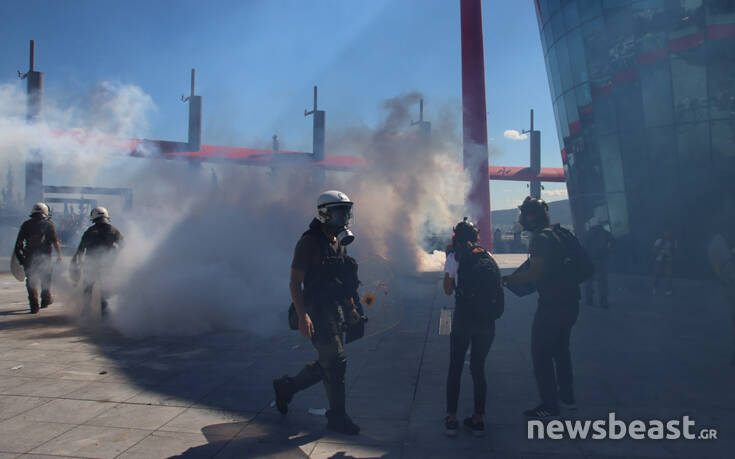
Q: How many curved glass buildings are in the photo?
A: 1